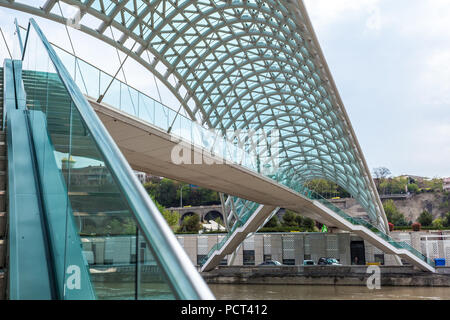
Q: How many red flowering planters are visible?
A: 2